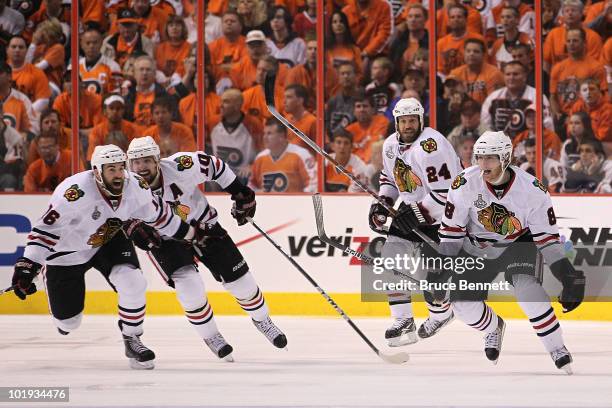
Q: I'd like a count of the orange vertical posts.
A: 5